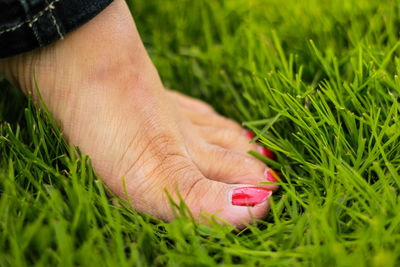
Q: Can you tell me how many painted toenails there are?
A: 4